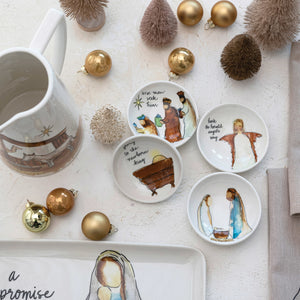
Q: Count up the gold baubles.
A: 7